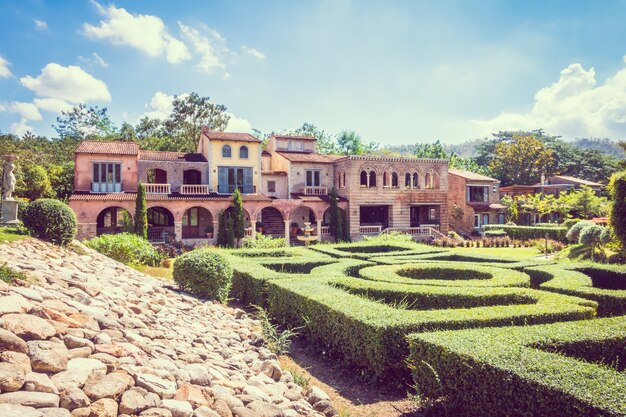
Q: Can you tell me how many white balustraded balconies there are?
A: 3